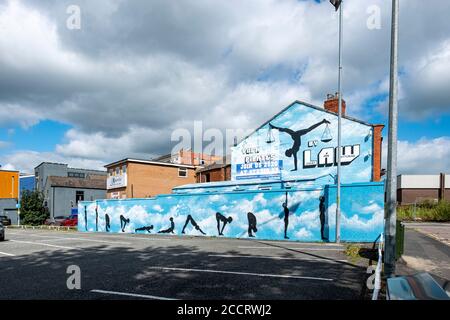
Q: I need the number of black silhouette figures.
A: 12